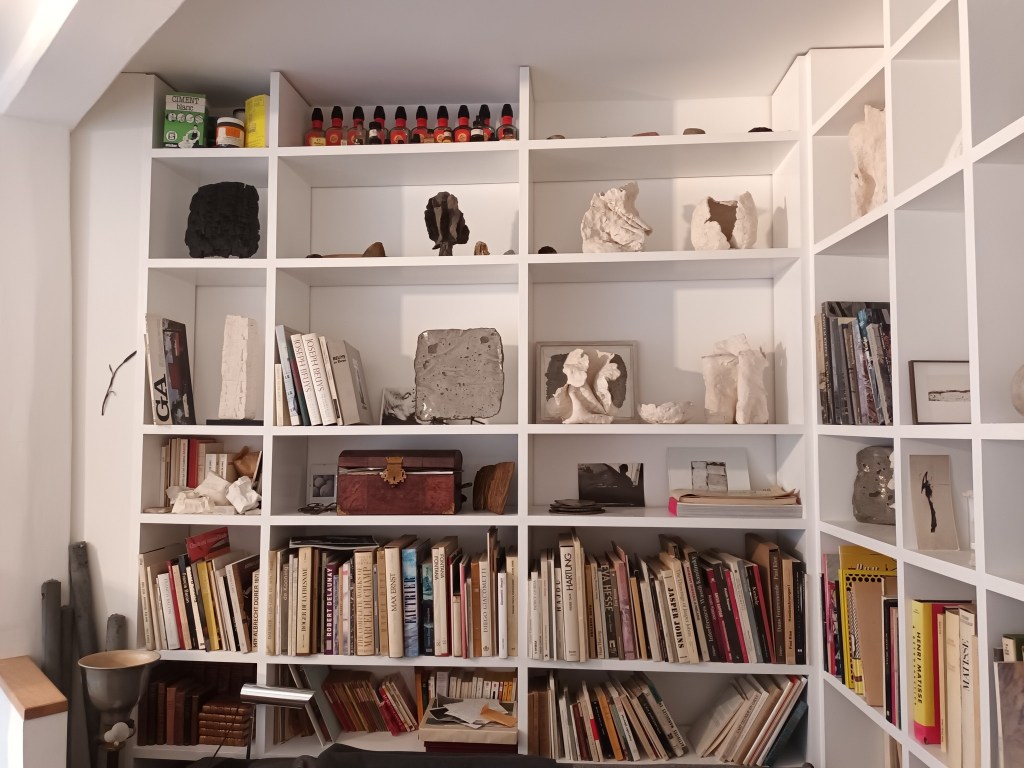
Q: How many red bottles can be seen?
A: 10